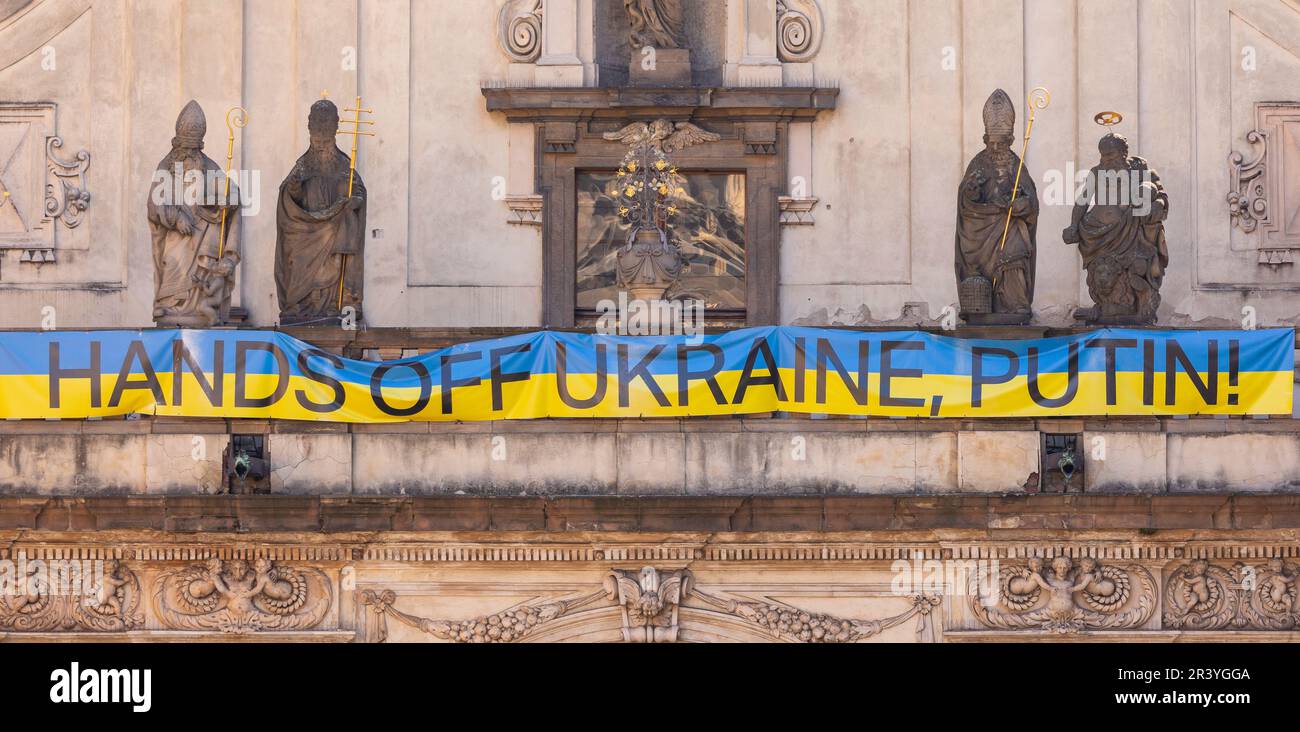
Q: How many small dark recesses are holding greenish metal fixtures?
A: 2